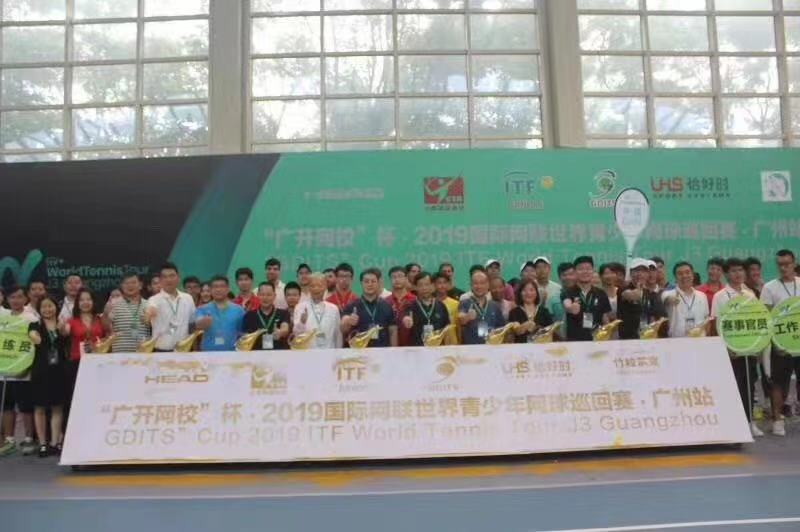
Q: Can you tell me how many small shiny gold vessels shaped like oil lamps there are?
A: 12